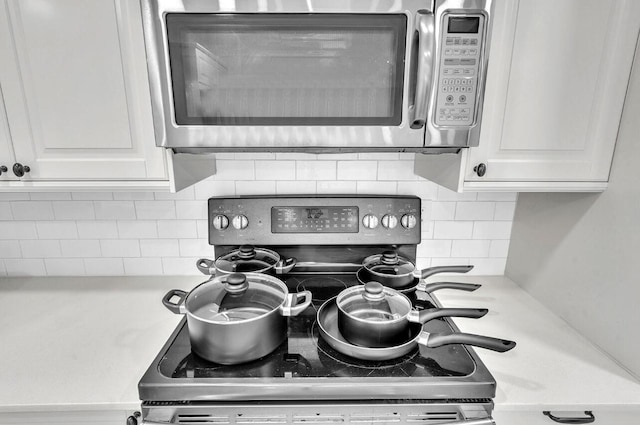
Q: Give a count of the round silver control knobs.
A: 5